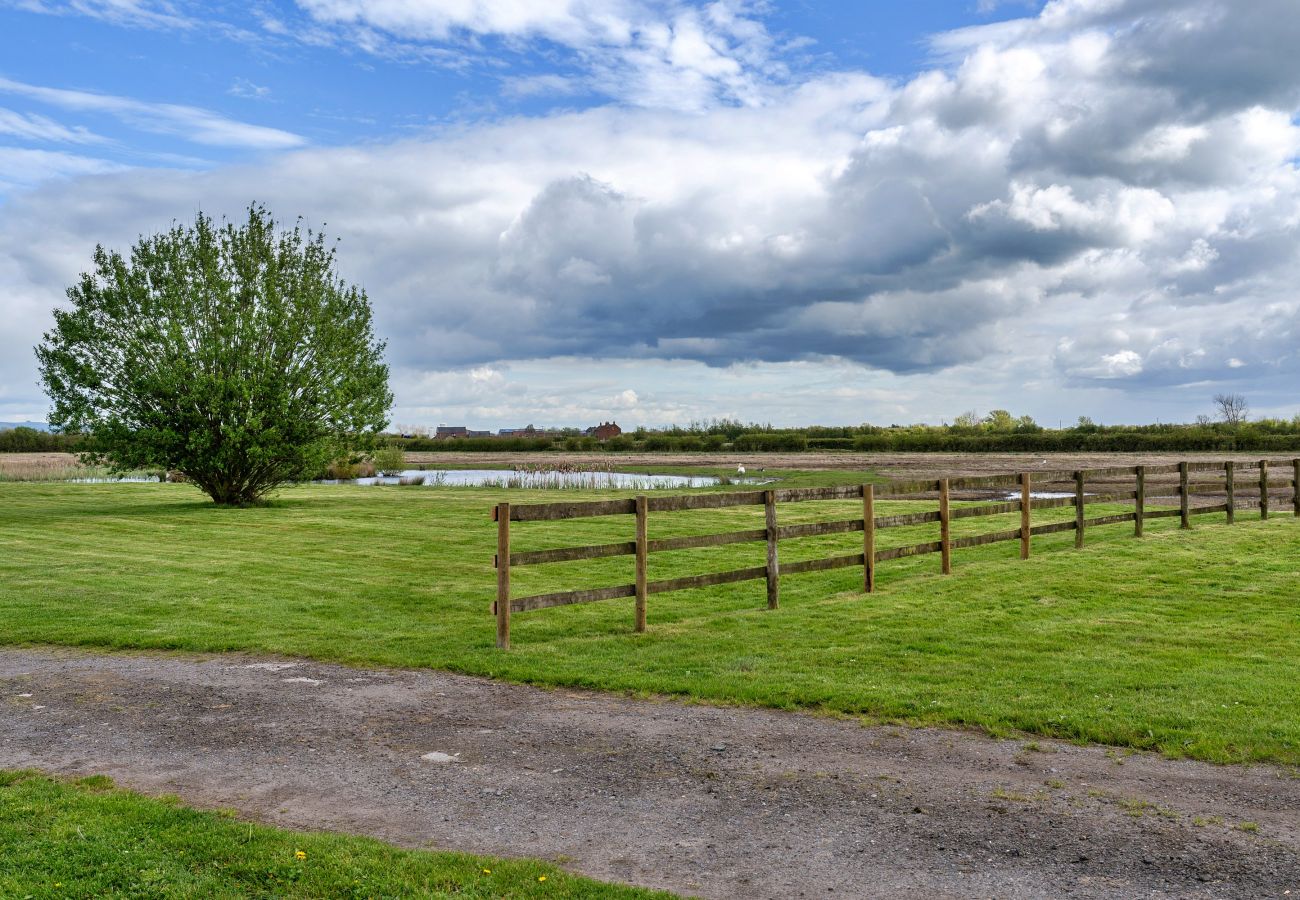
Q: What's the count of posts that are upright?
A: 12